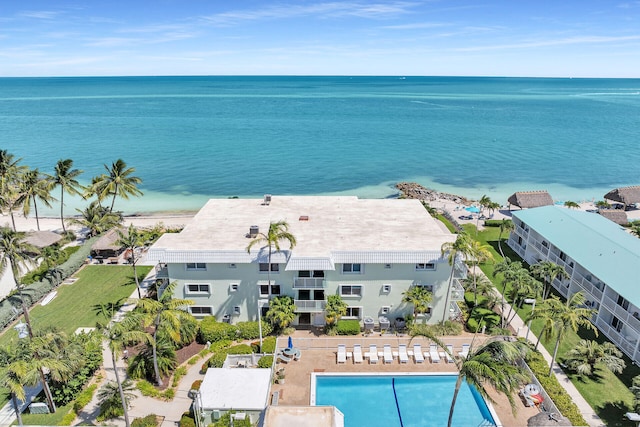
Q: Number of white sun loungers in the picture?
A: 9